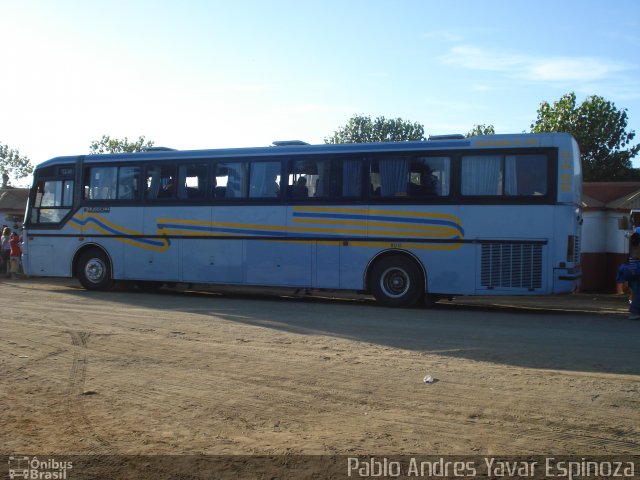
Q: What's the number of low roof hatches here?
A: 3